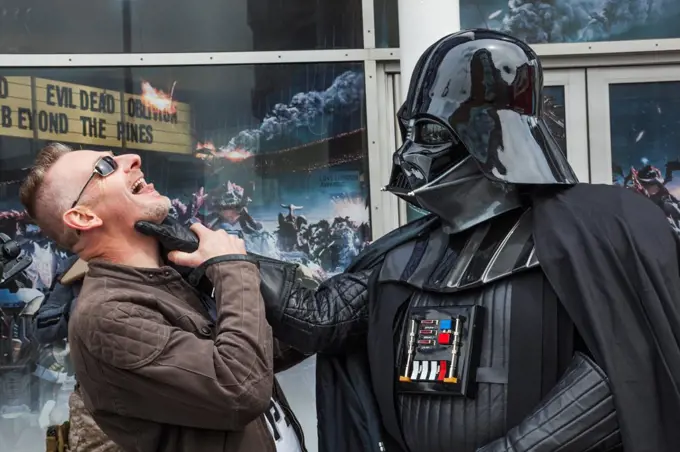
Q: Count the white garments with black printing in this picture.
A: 1